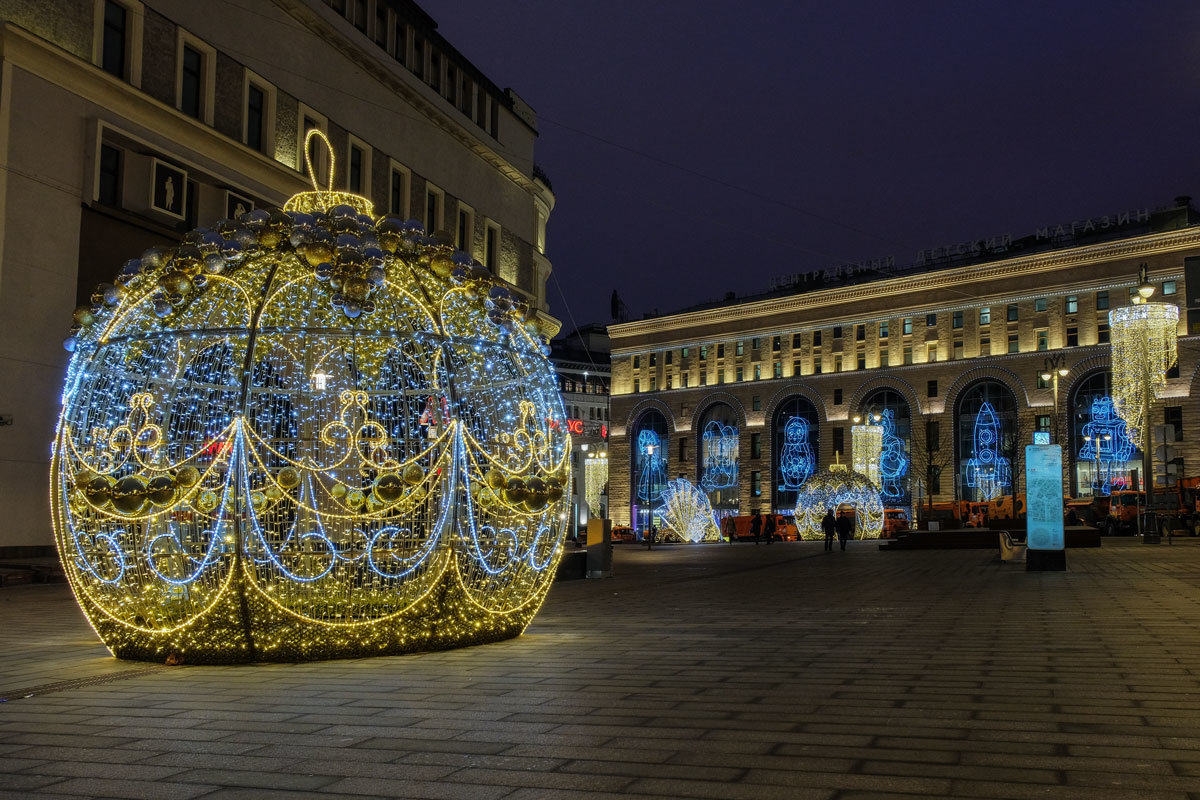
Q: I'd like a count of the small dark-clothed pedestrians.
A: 5